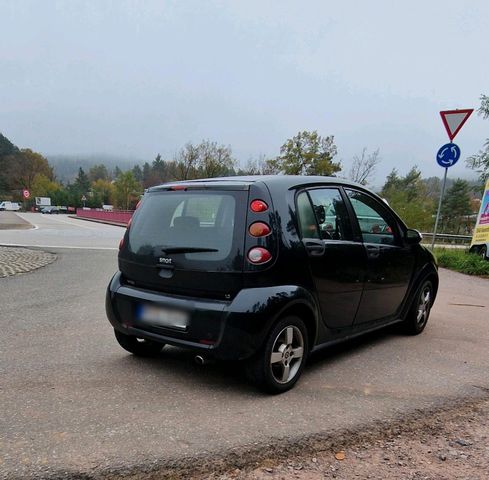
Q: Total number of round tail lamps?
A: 3